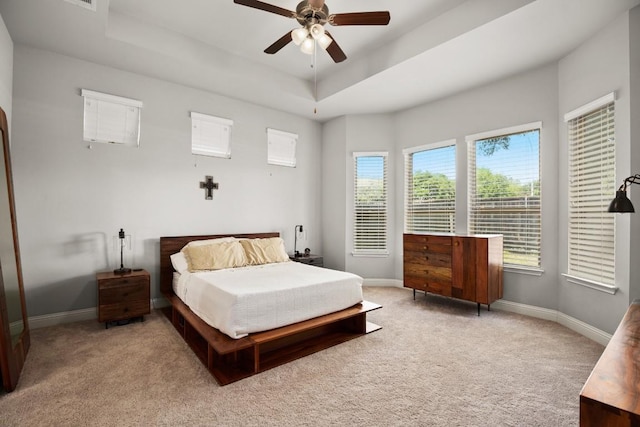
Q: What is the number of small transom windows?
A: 3